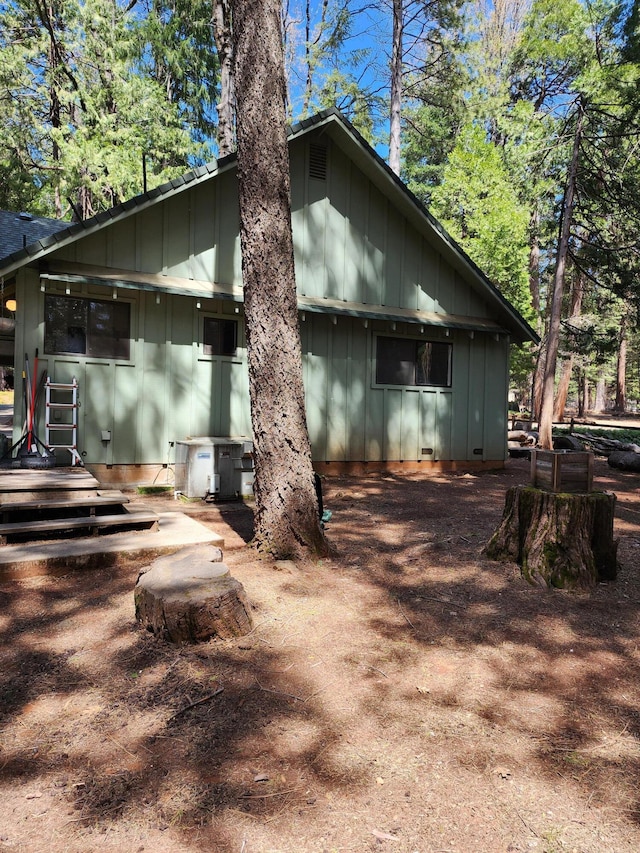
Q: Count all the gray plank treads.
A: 2